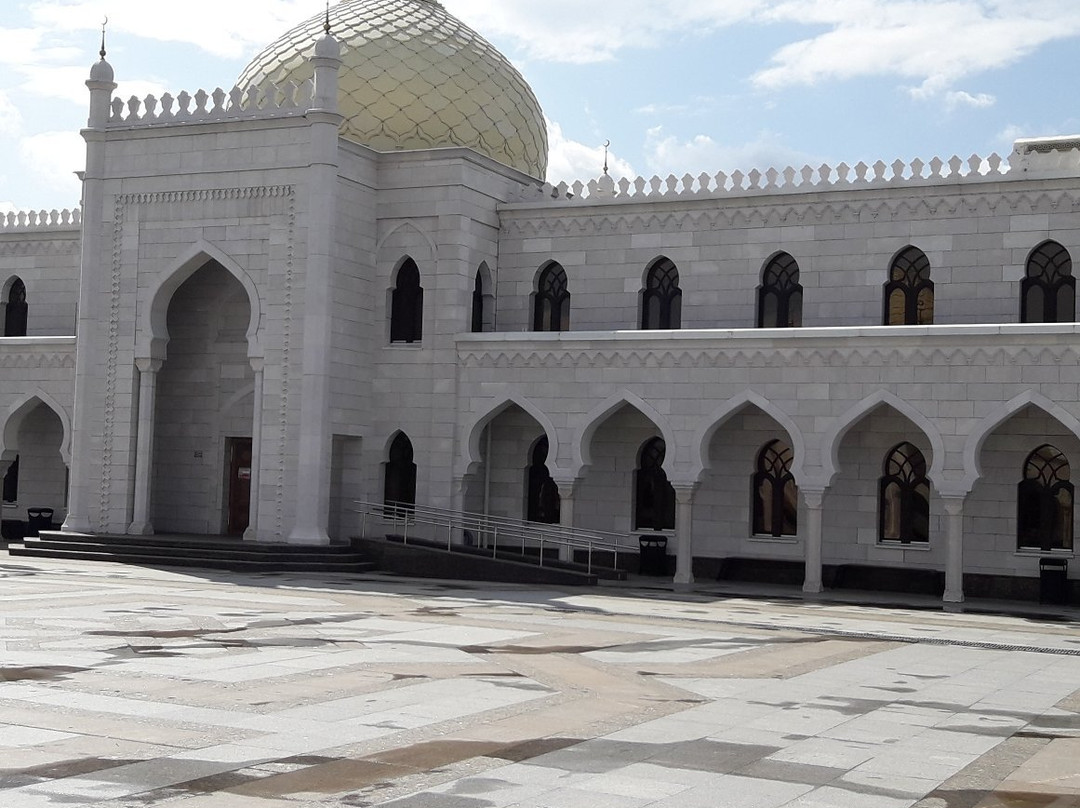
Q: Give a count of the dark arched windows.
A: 15